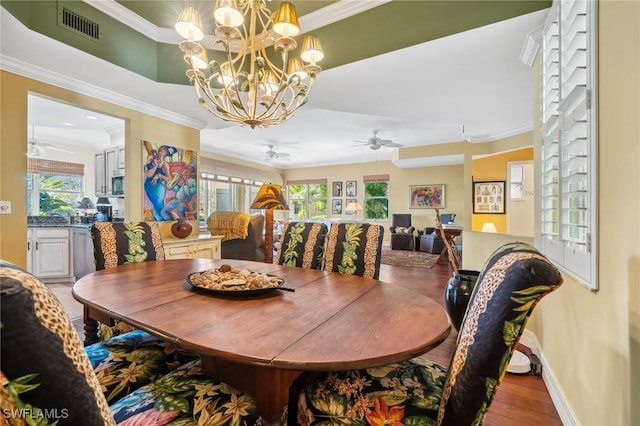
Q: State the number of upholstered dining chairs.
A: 6